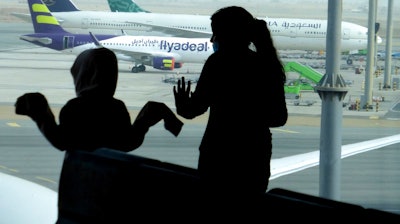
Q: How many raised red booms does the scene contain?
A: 0